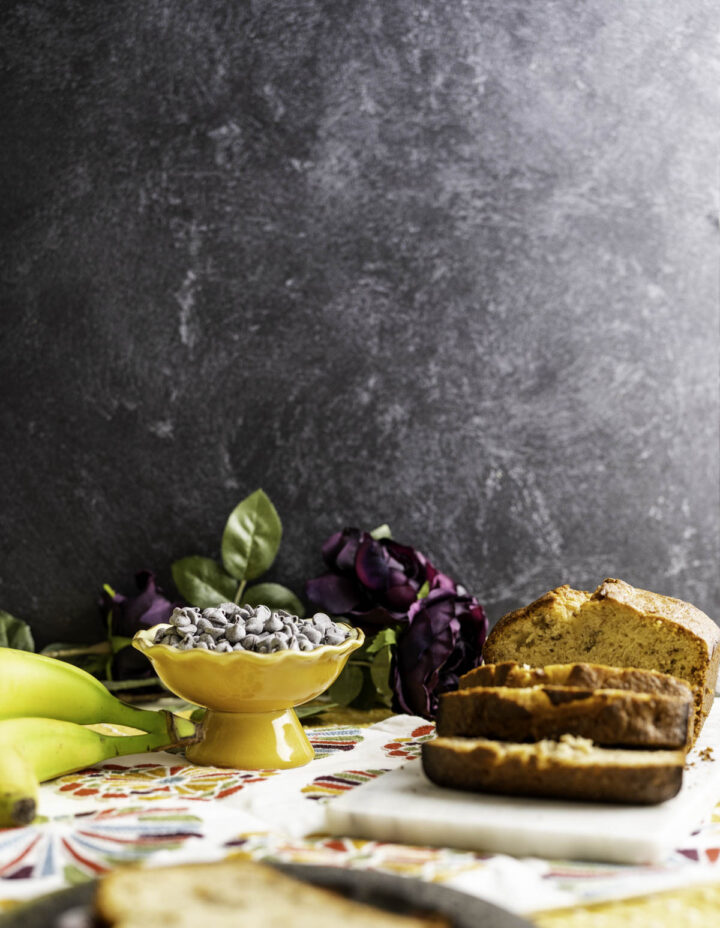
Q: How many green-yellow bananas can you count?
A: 2